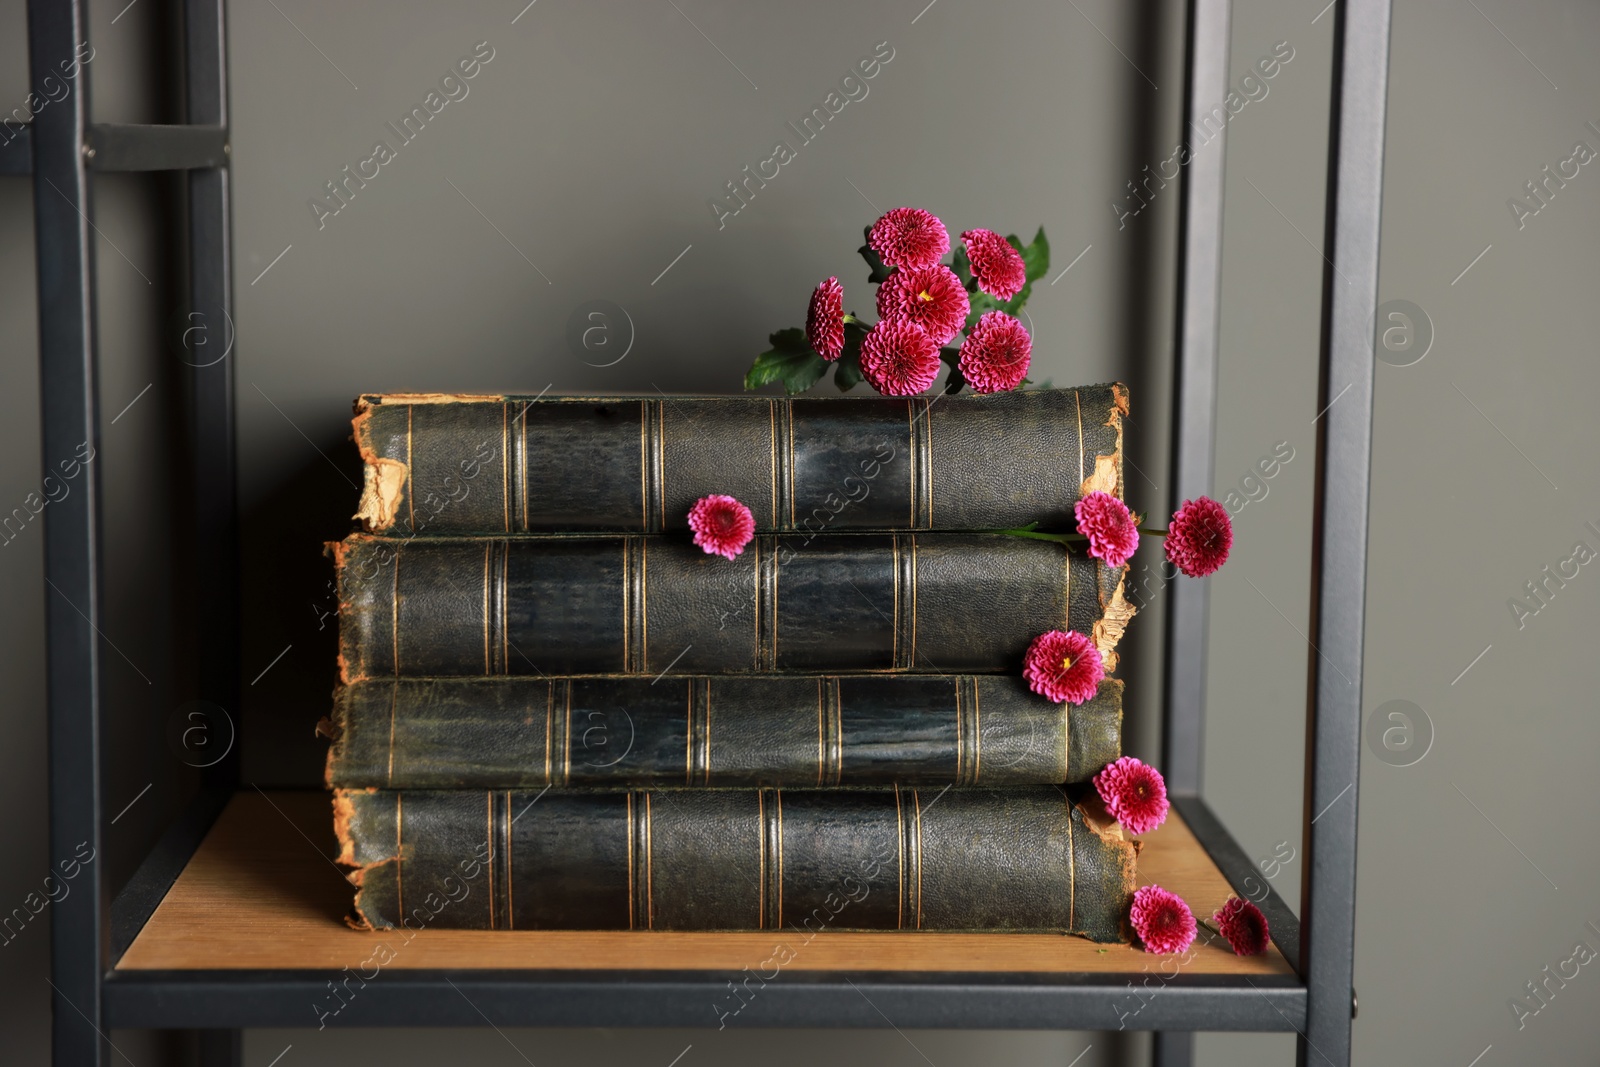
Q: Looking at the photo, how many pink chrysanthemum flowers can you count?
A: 13